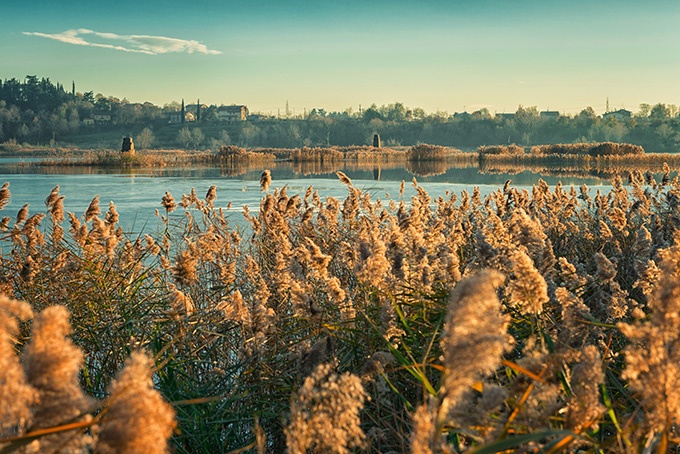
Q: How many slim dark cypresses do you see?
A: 3